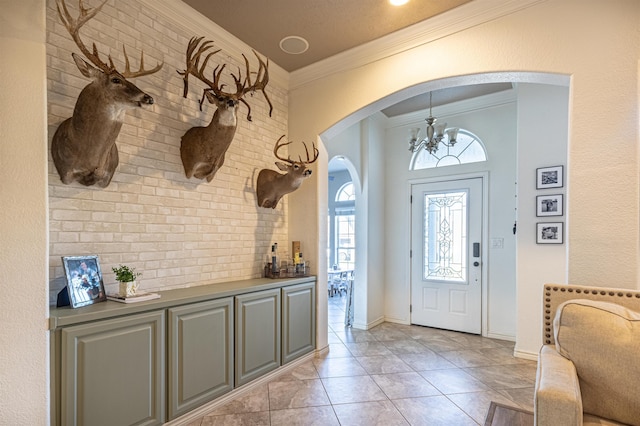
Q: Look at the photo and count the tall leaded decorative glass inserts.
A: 1